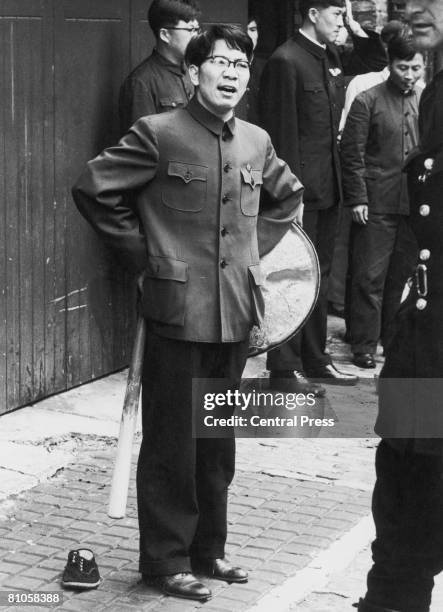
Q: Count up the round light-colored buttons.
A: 4